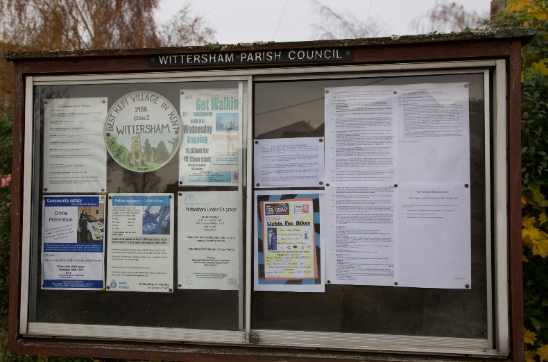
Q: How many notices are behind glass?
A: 12